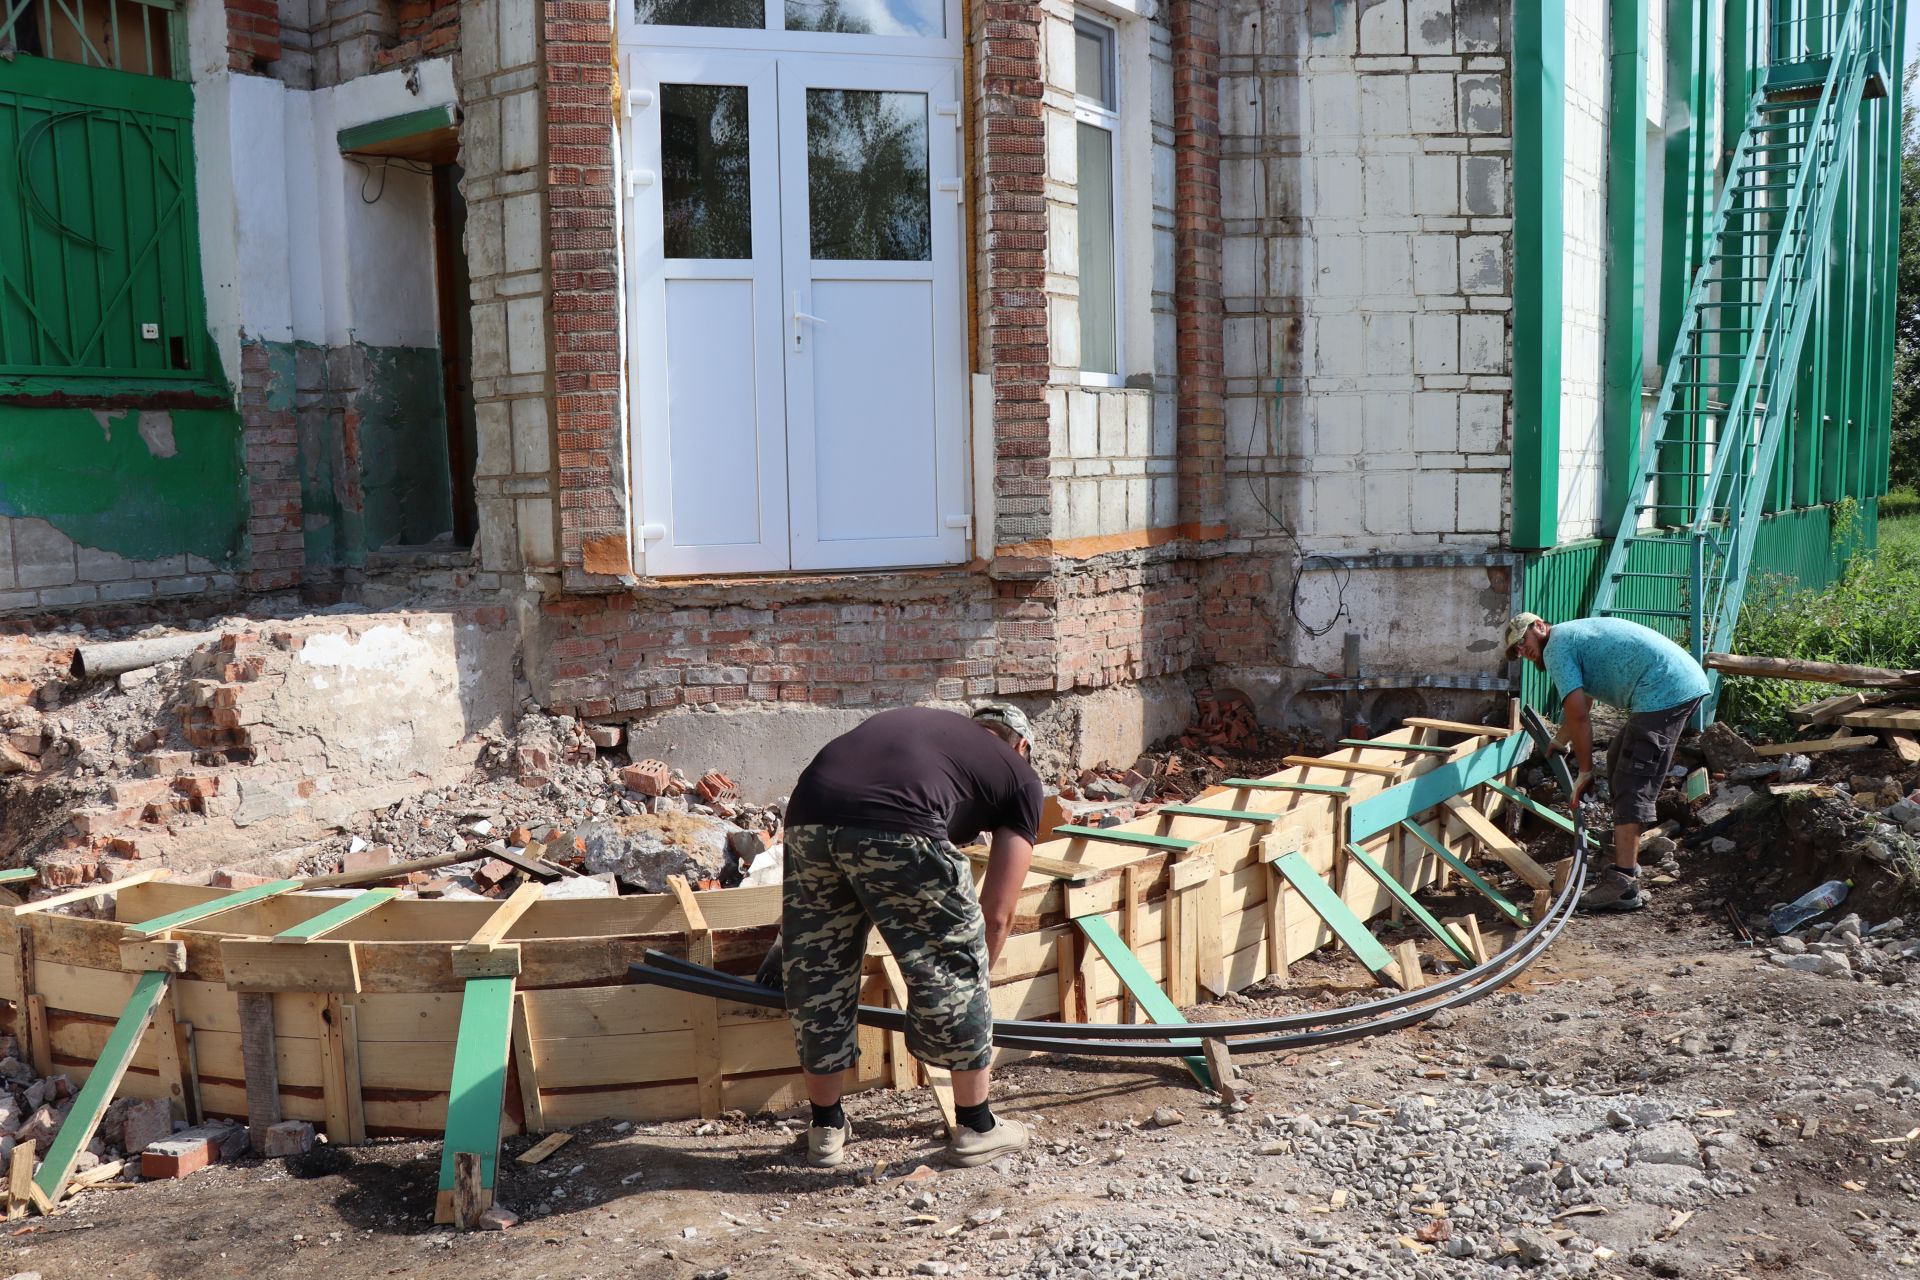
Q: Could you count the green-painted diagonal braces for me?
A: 7